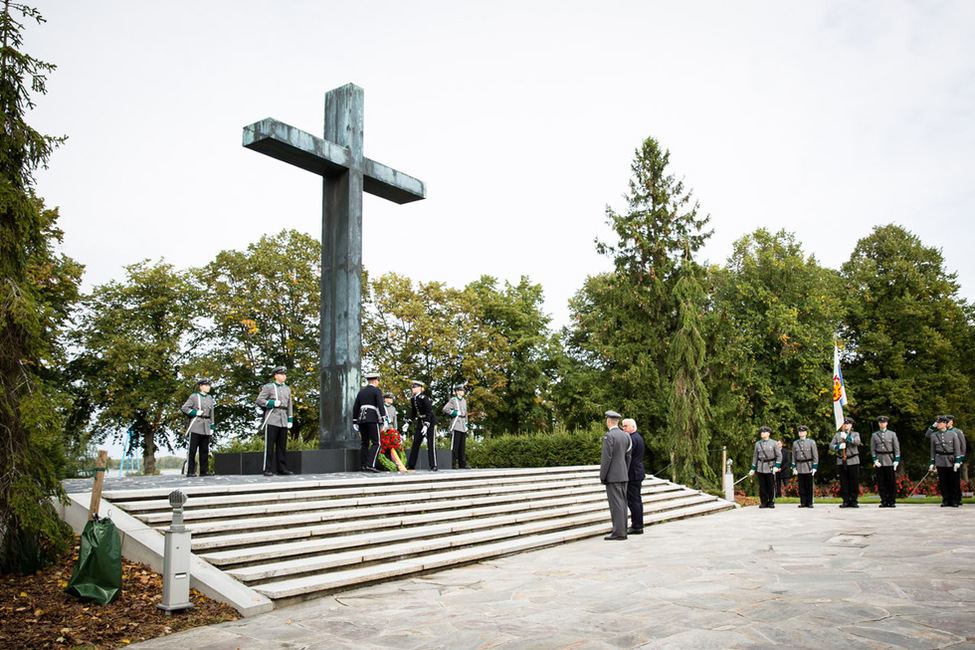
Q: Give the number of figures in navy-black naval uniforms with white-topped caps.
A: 2